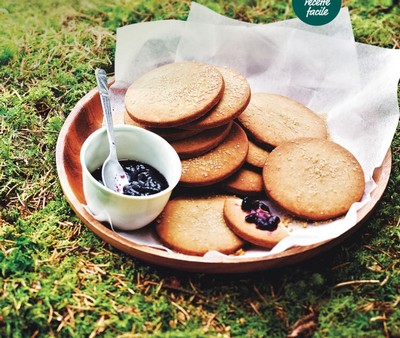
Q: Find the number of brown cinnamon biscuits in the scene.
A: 11